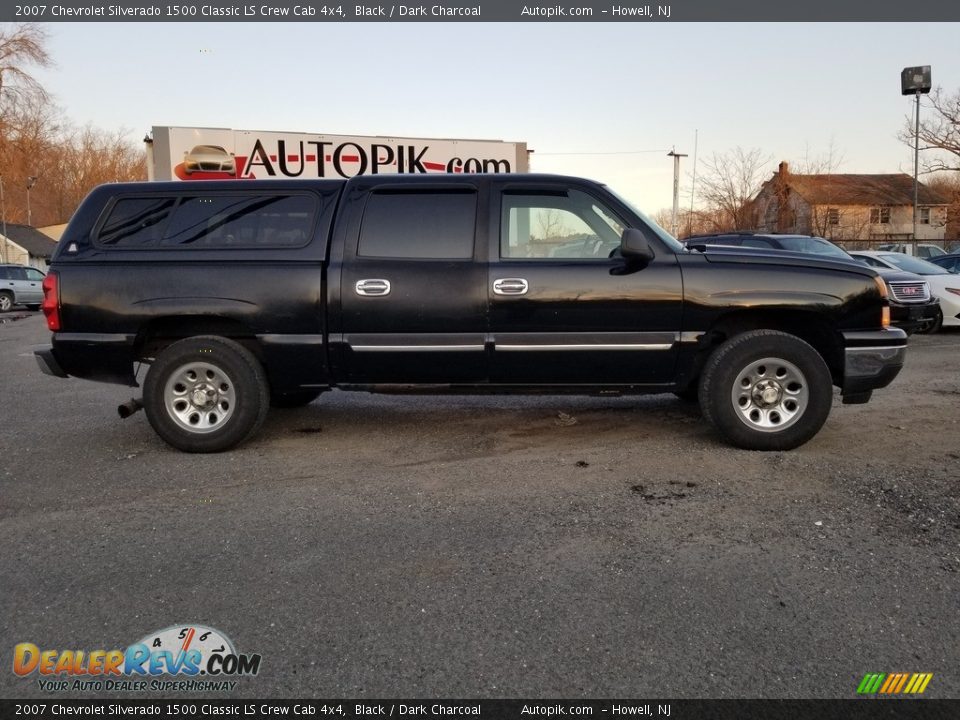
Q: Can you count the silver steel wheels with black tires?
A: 2